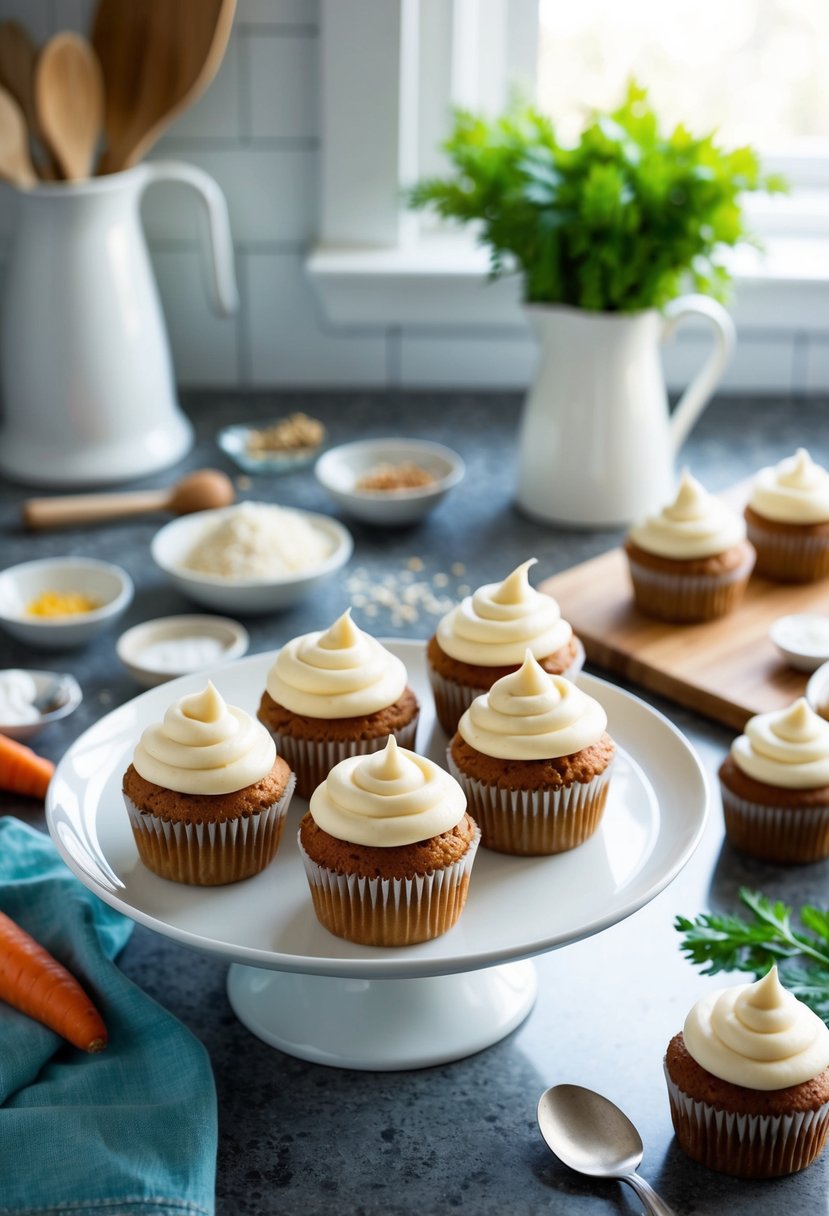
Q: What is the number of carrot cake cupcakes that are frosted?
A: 9